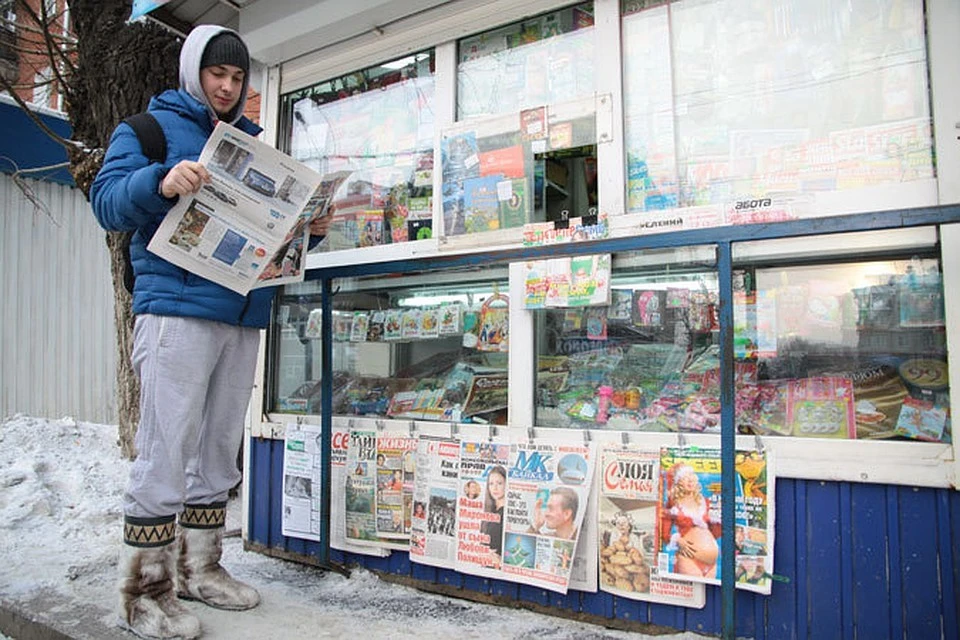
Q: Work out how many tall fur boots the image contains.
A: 2